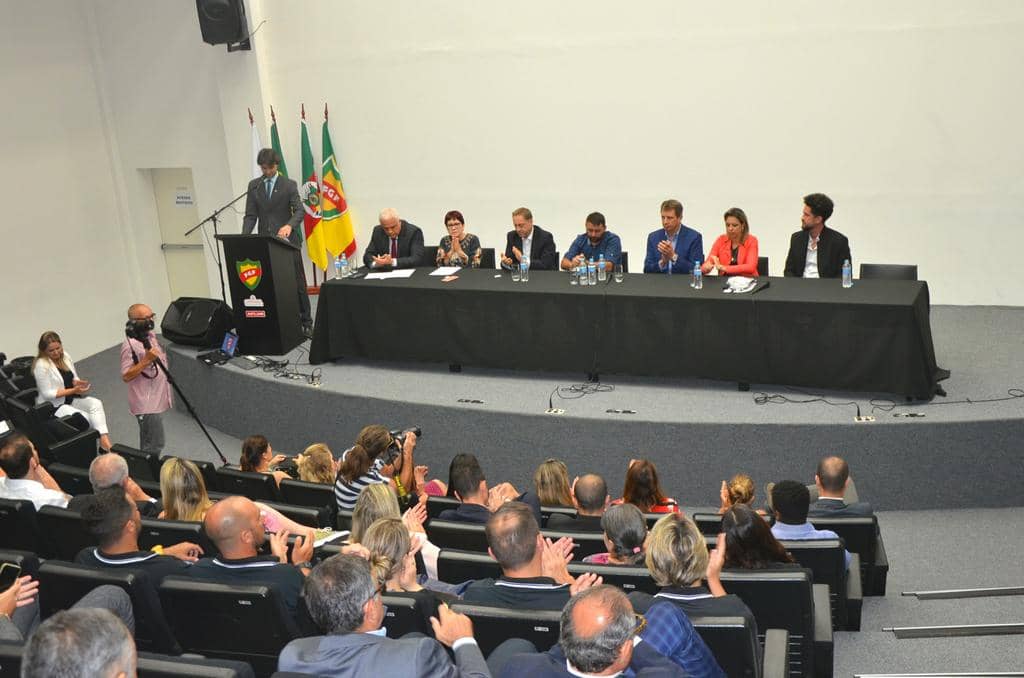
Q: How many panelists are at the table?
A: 7